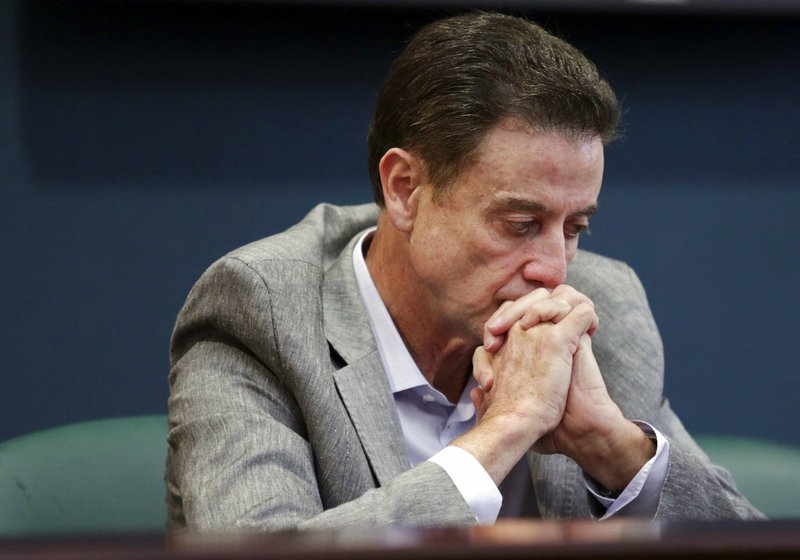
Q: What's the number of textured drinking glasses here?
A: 0